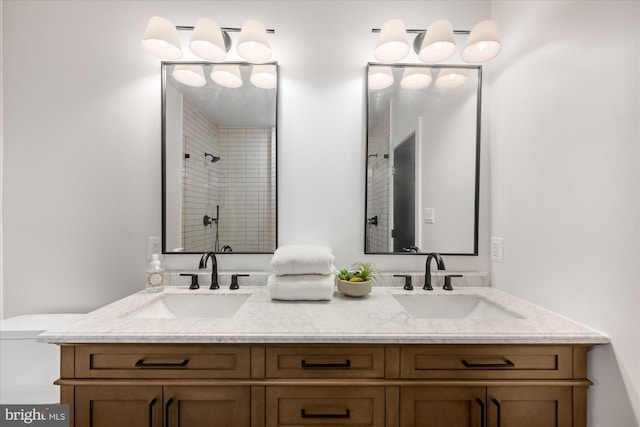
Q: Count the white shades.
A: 6